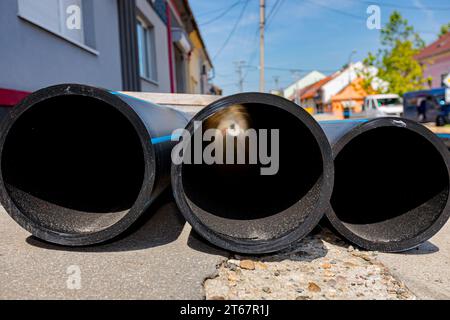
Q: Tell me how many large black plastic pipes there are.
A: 3